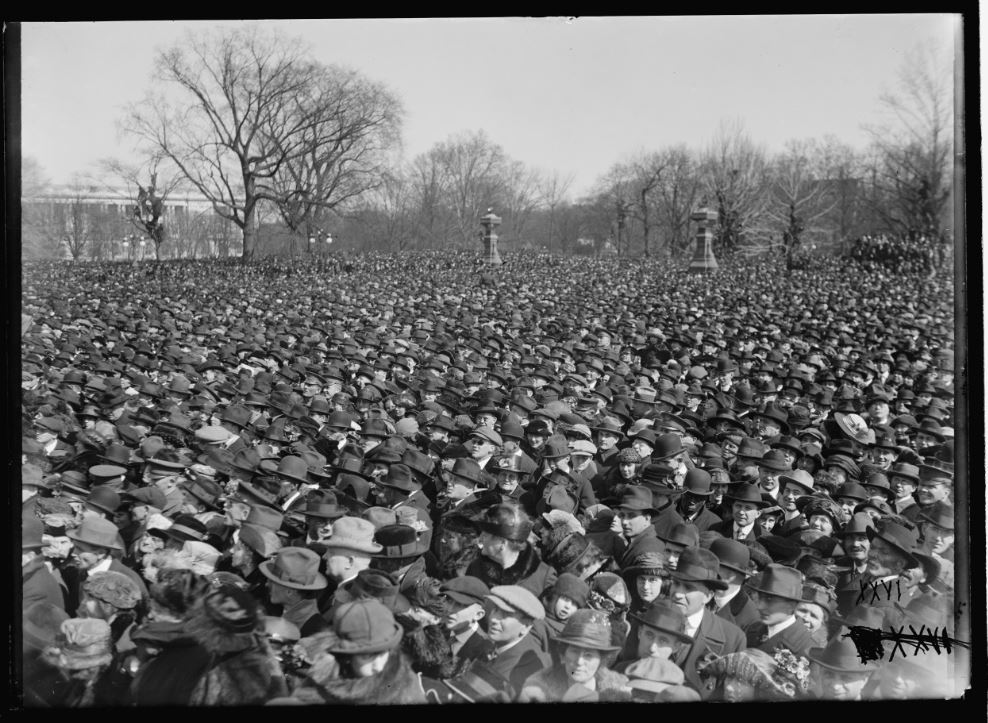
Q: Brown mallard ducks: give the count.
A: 0